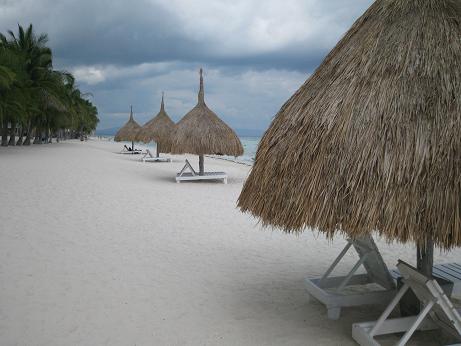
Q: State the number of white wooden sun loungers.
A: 5